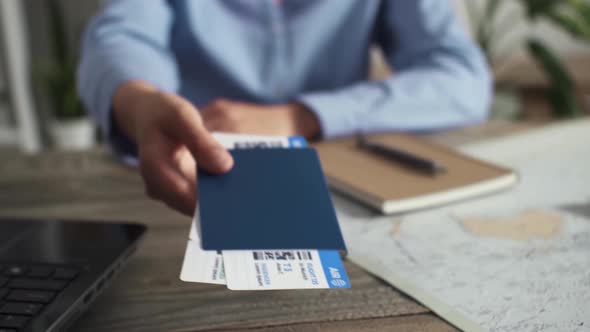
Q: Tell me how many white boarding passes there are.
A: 2